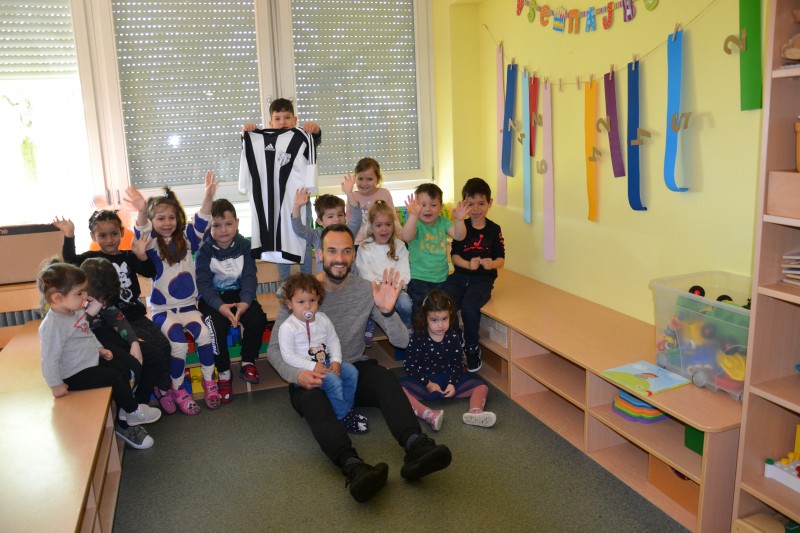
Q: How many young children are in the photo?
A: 13